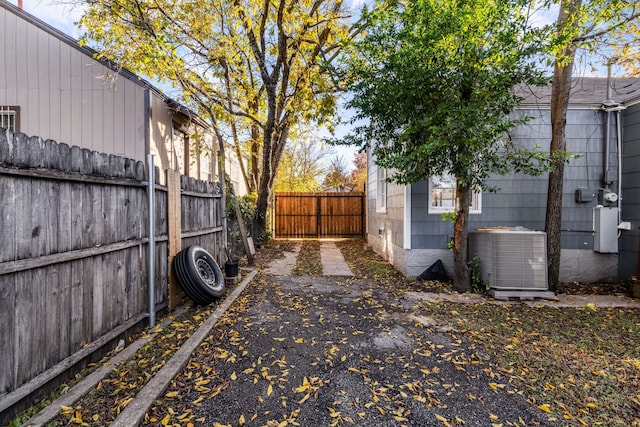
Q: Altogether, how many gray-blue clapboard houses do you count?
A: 1